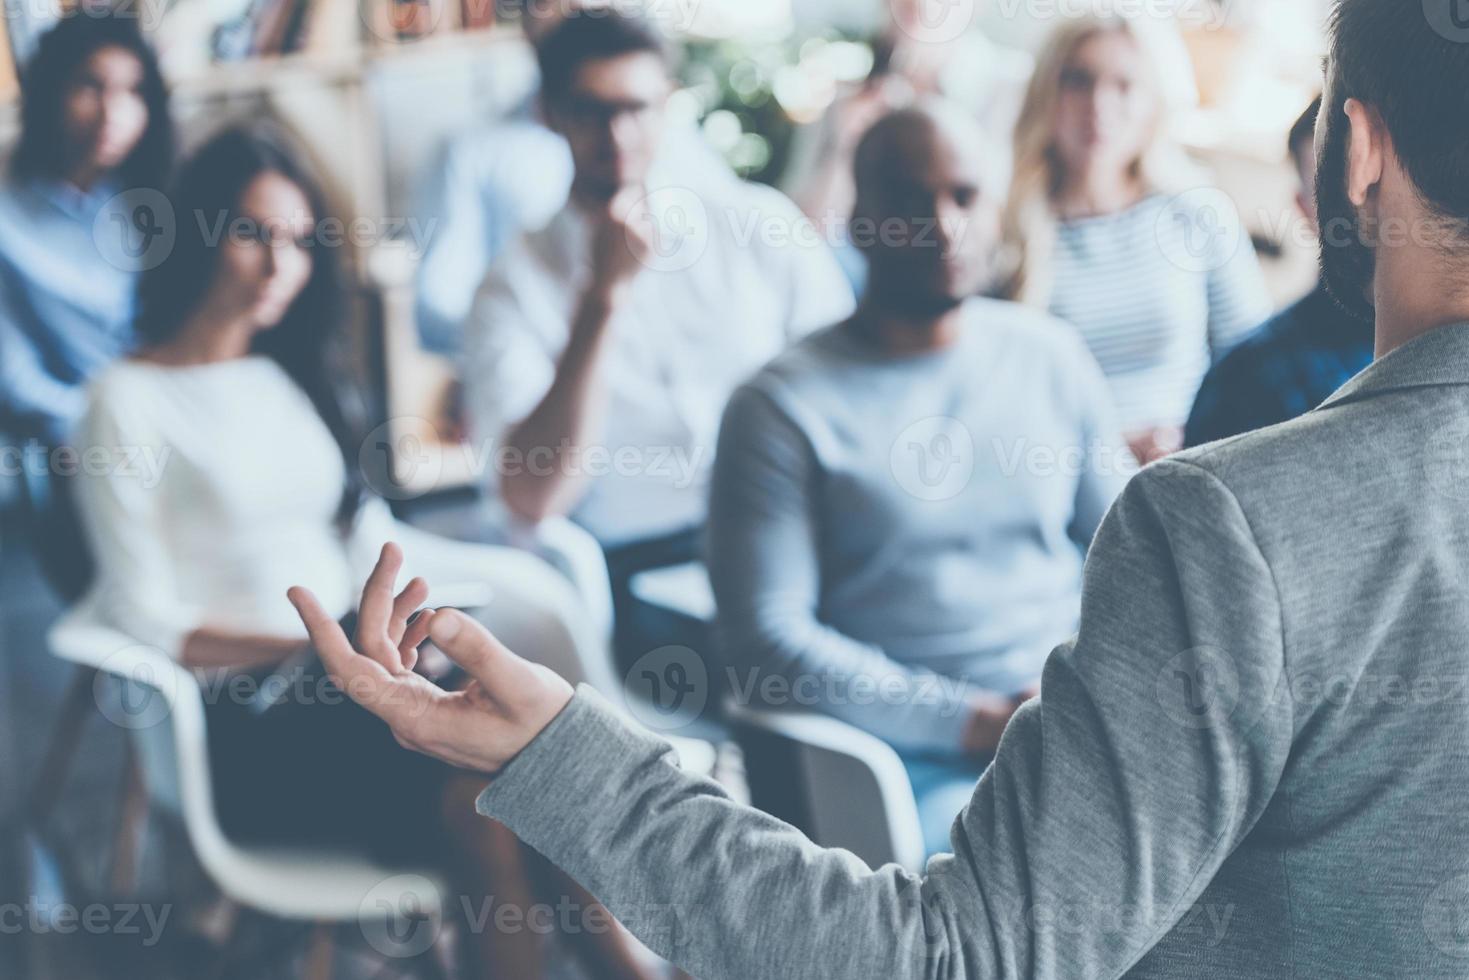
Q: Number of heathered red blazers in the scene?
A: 0